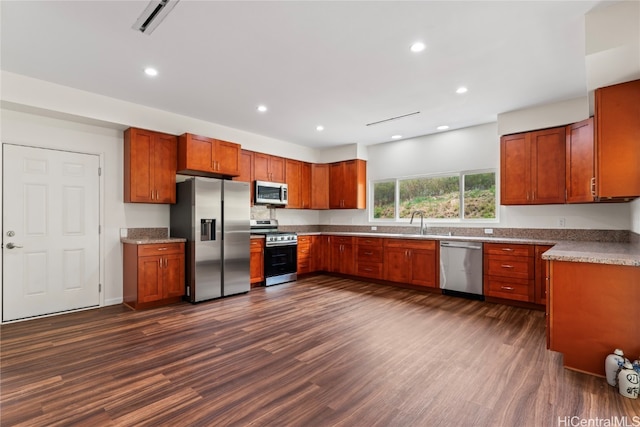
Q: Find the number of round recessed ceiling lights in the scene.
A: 7